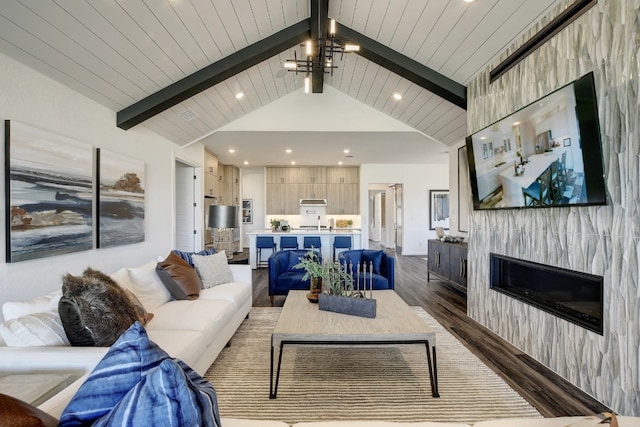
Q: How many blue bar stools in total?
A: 4